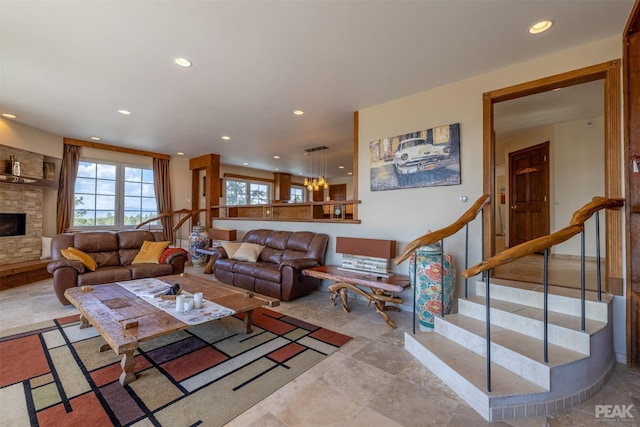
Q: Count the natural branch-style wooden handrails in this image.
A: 4